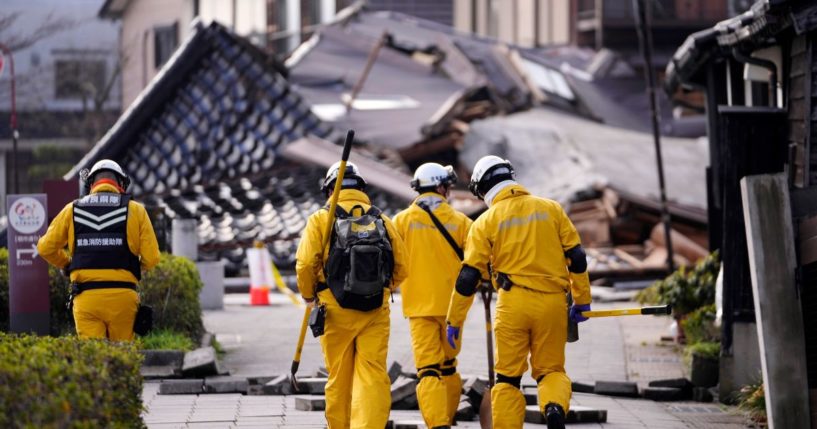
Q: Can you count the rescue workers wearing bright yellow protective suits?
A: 4